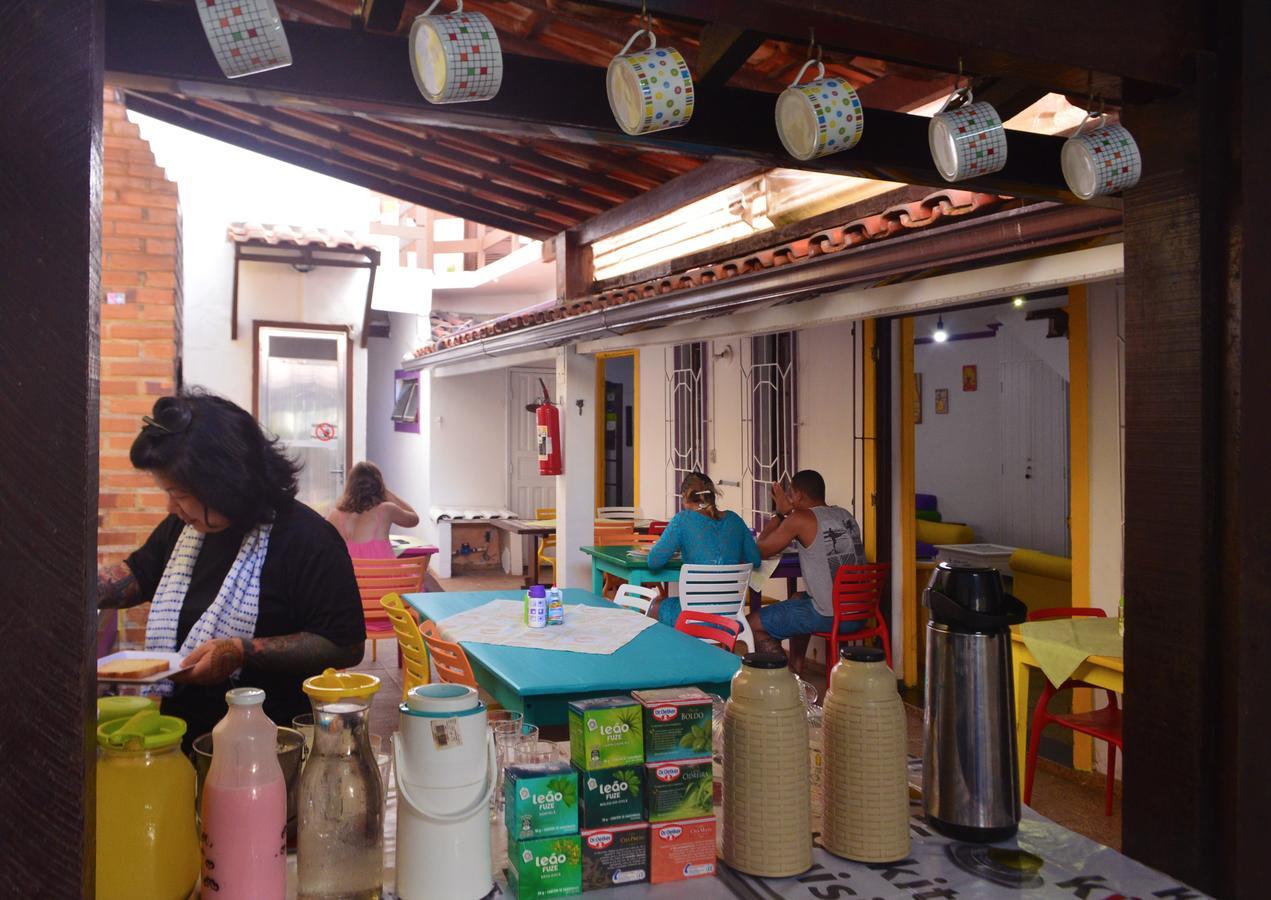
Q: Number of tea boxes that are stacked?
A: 8